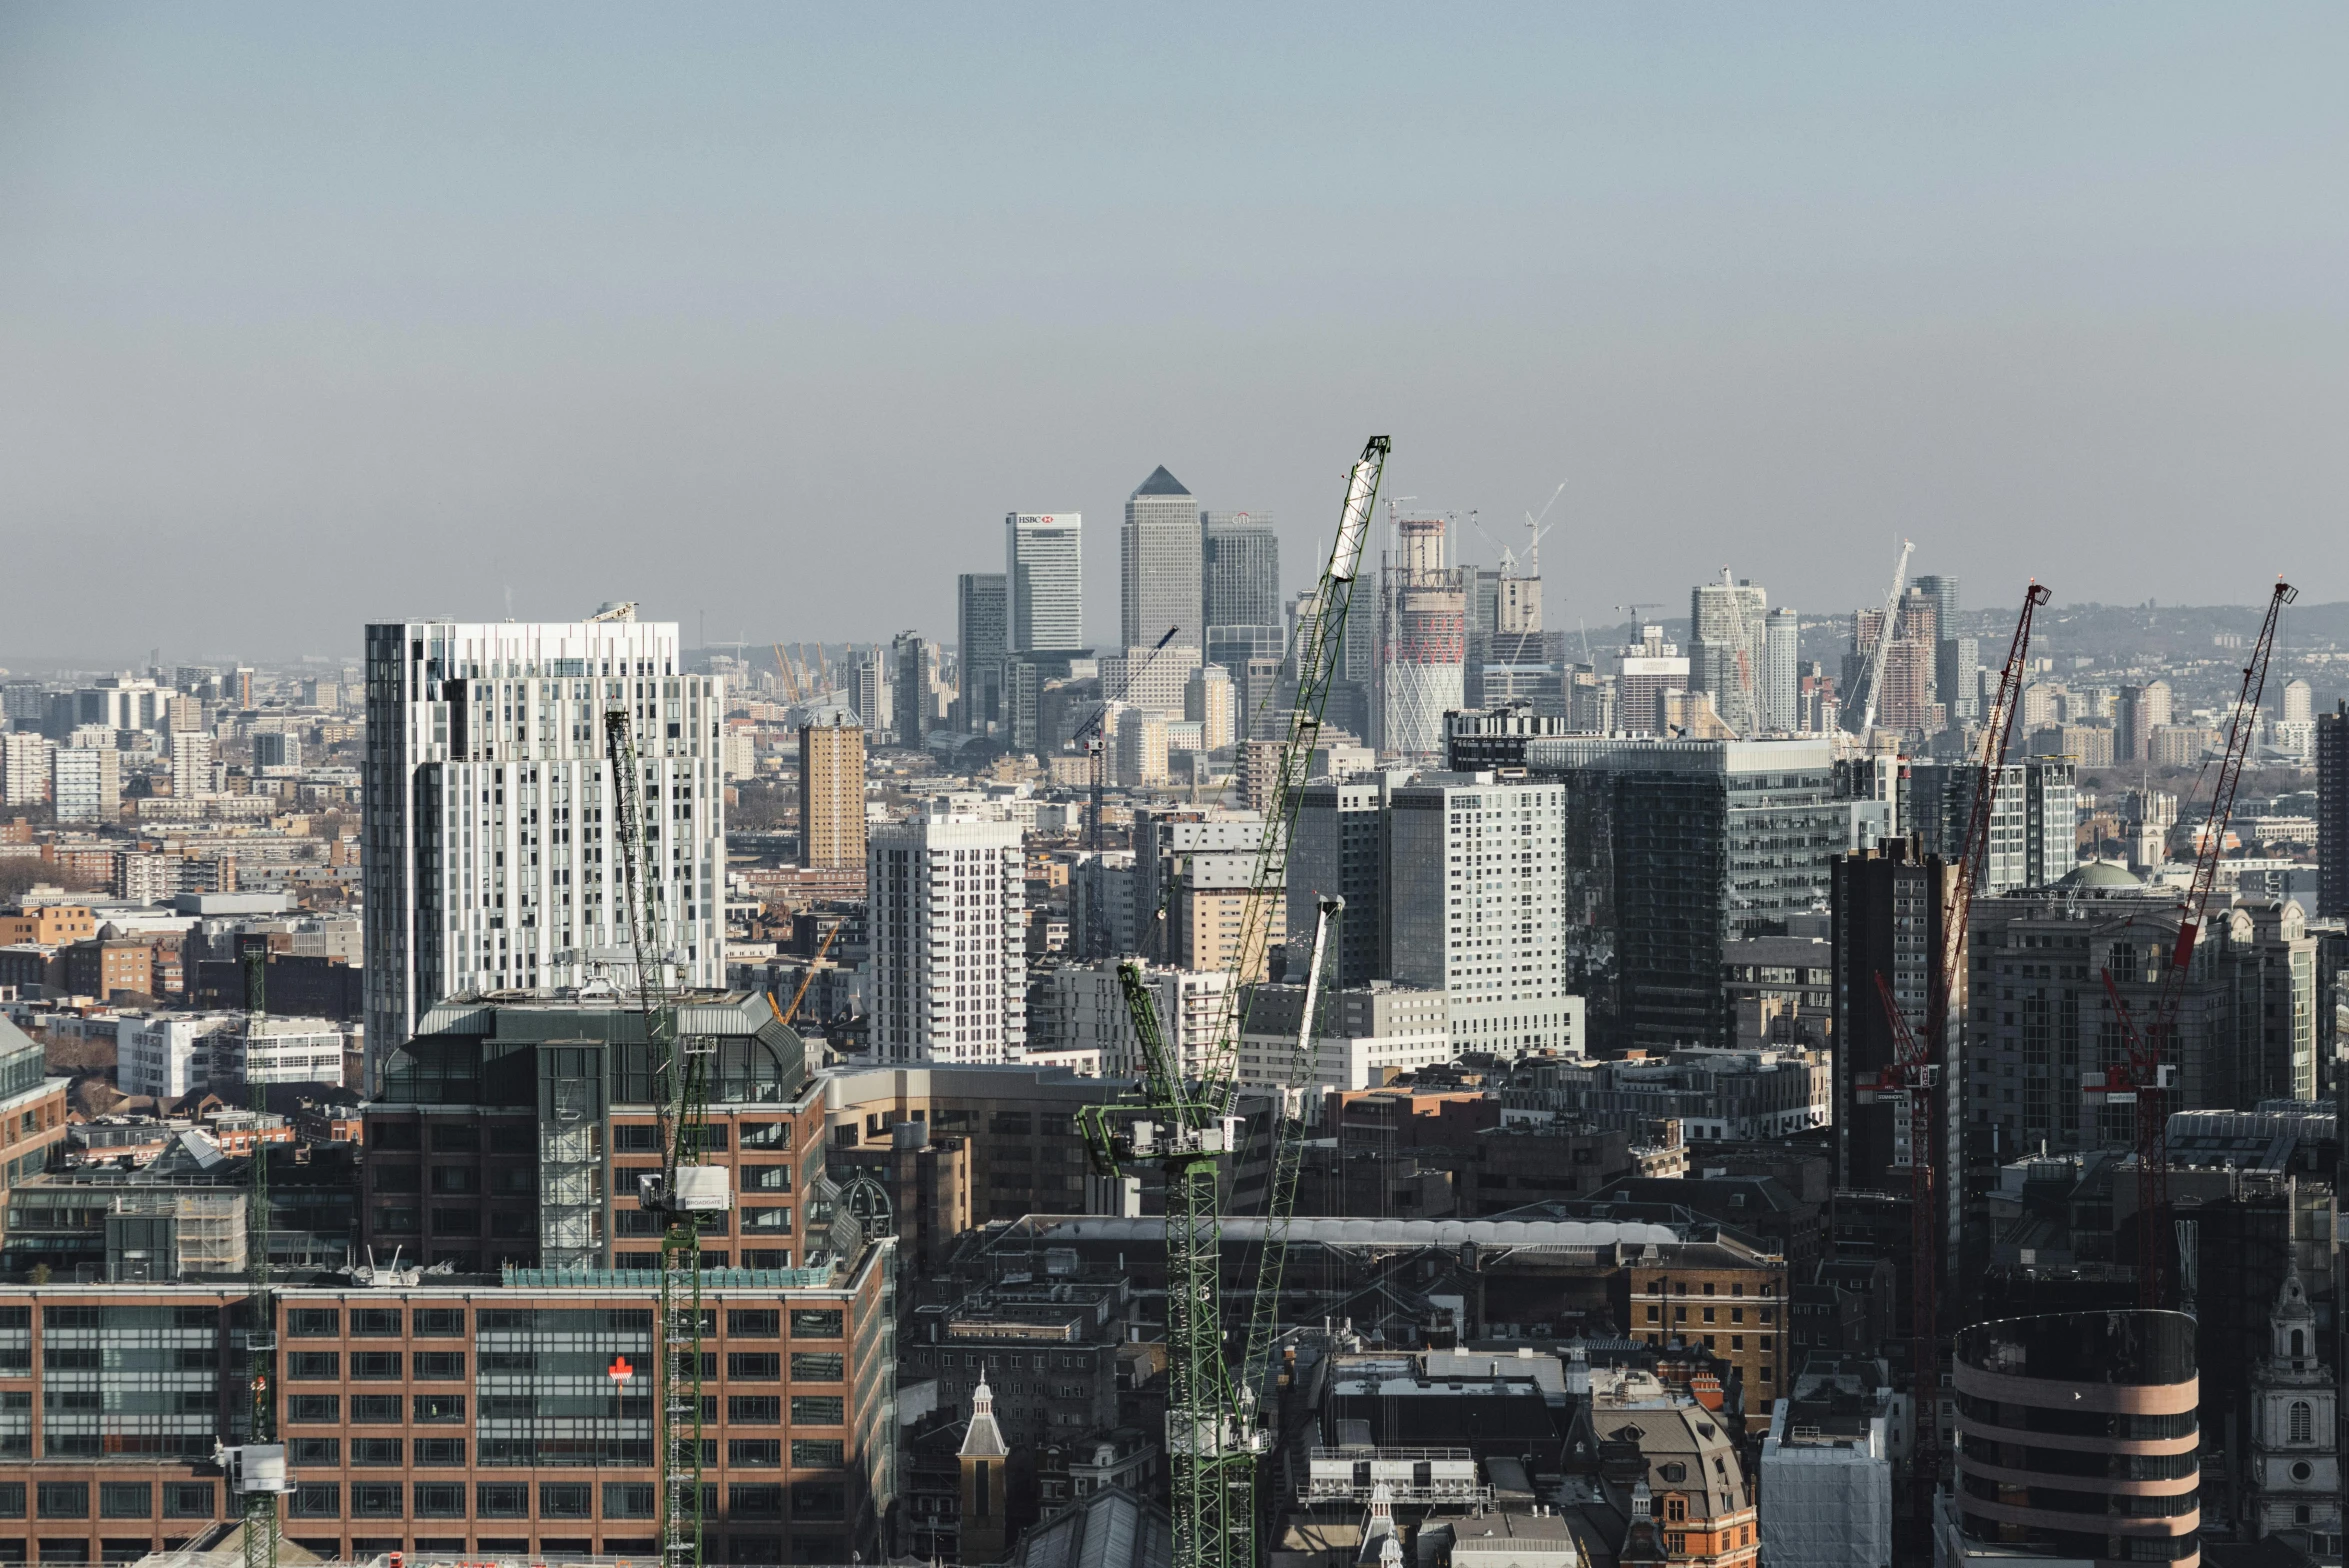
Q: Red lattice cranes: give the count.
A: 2